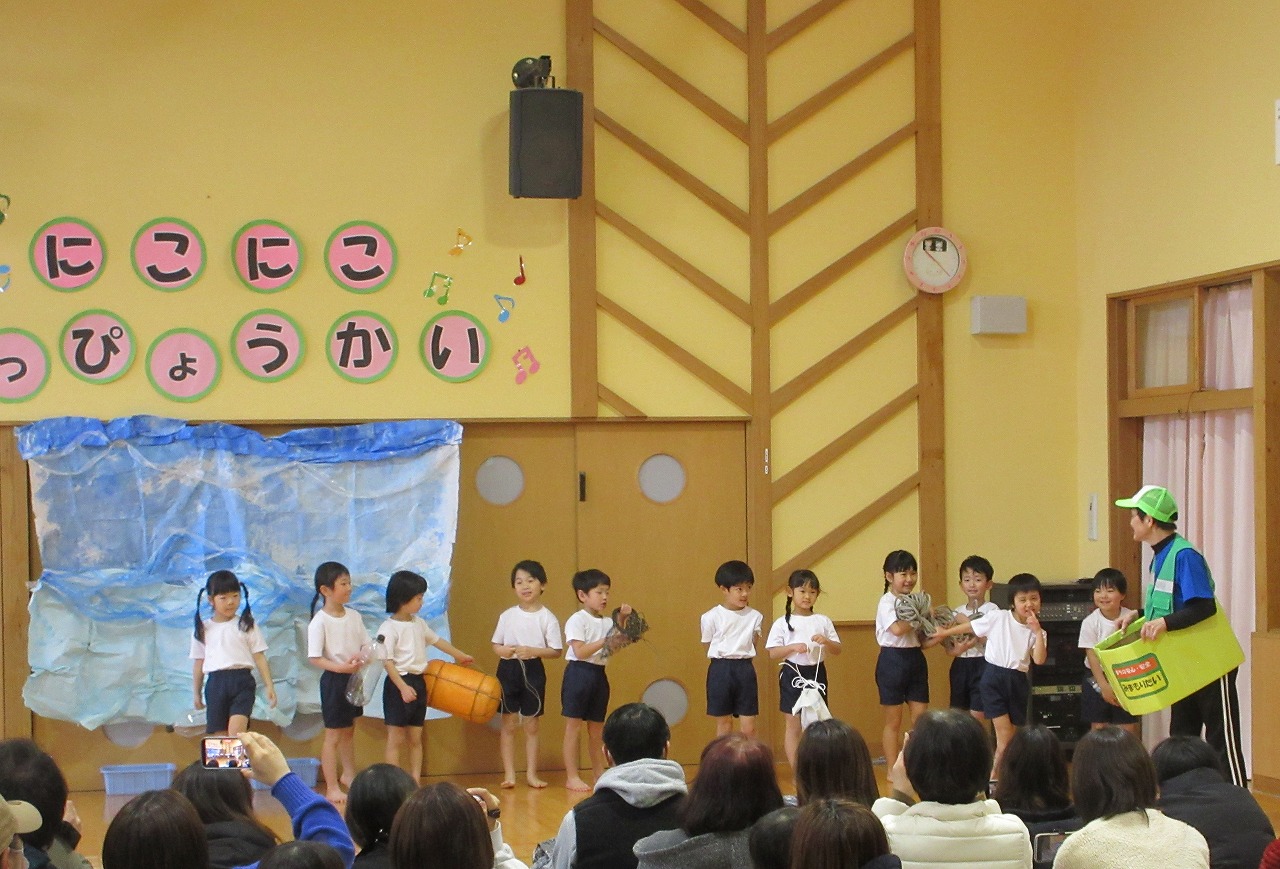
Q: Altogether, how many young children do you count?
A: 11